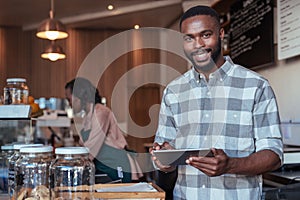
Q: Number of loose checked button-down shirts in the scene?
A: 1